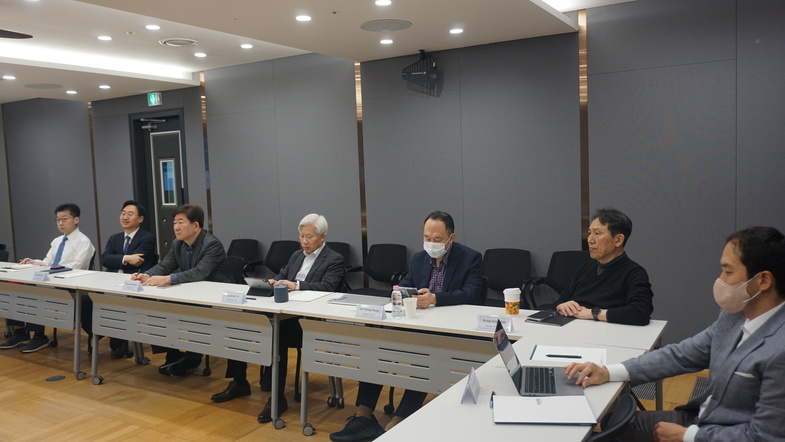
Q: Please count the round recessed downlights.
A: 11